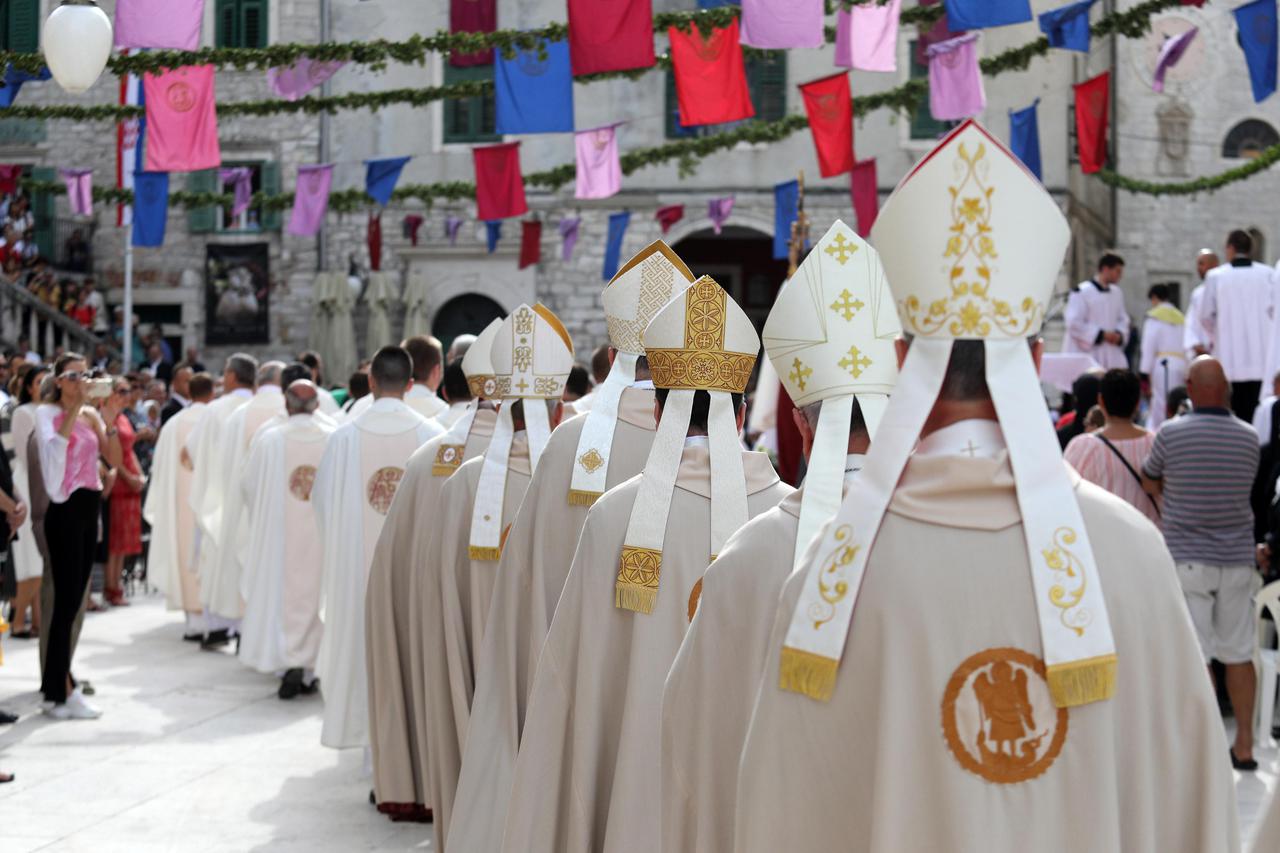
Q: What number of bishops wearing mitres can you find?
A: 6